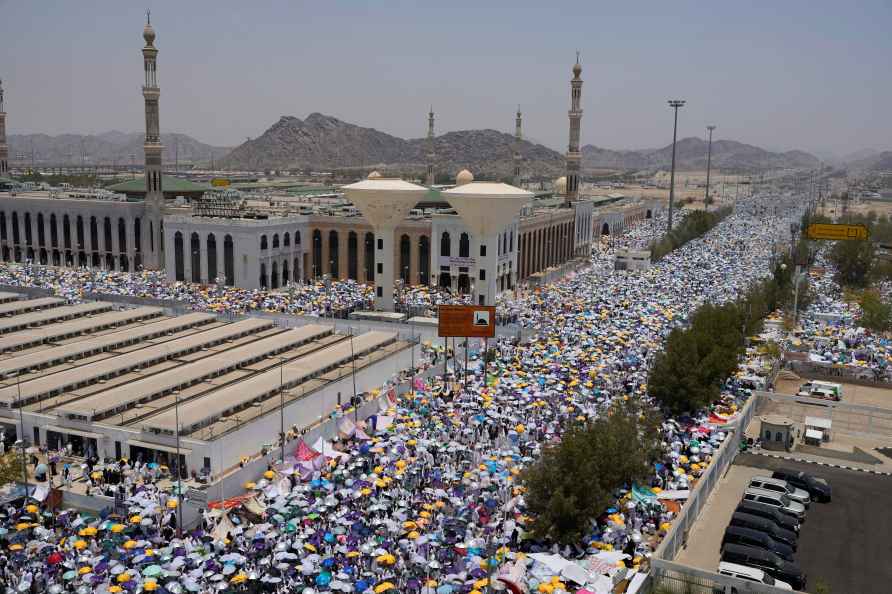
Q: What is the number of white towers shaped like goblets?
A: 2